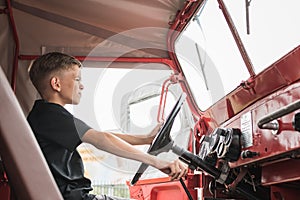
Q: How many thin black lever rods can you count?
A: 1